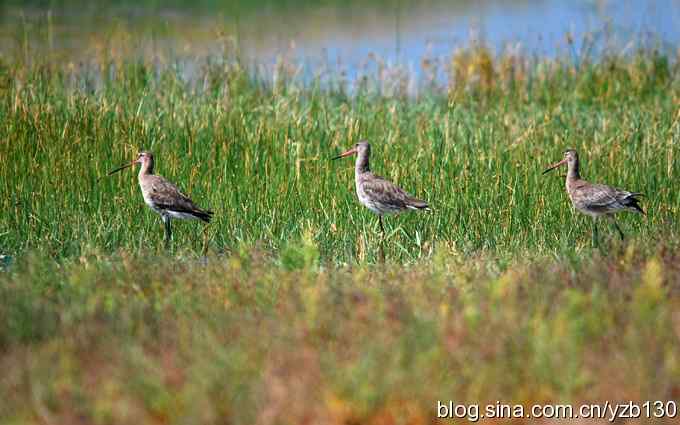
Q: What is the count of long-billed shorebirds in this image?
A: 3